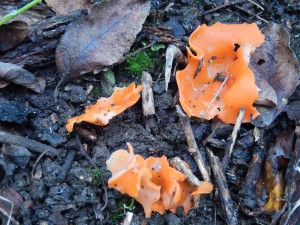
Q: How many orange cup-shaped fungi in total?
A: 3